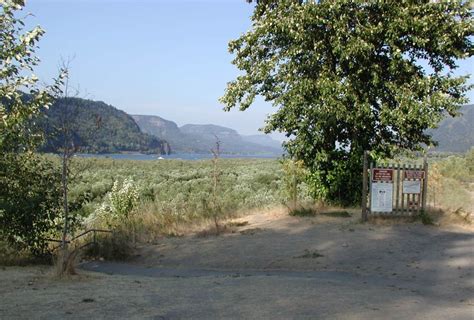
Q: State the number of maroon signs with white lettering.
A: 2